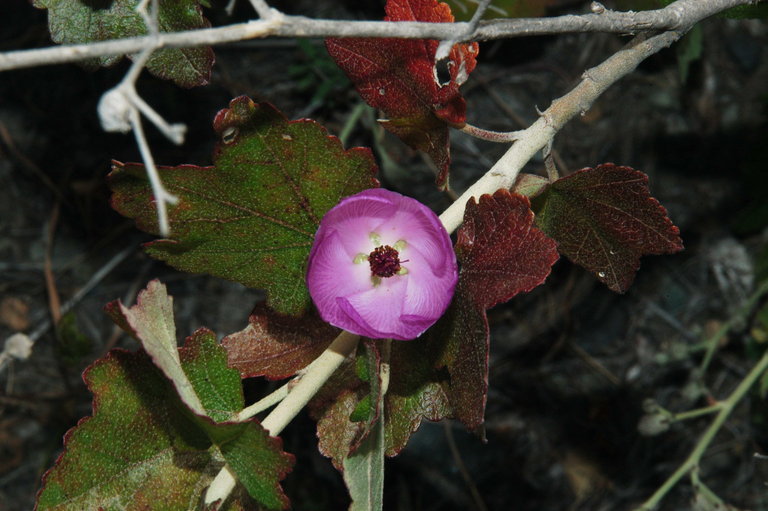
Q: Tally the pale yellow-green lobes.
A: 5